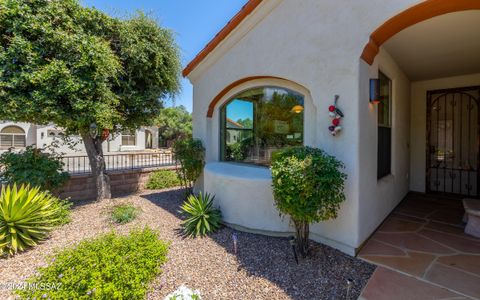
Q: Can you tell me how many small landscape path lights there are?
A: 3